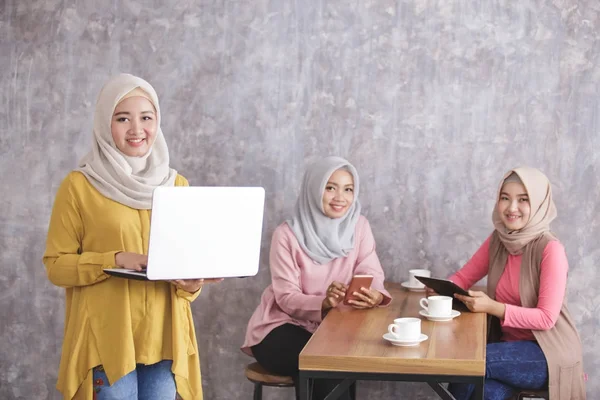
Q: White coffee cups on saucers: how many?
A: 3